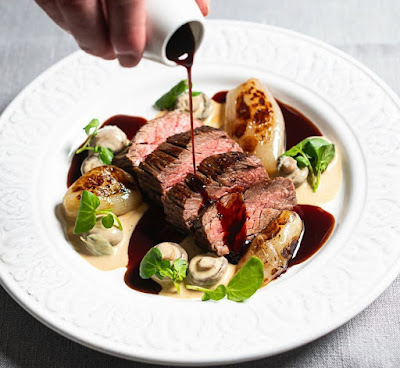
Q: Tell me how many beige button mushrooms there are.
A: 7